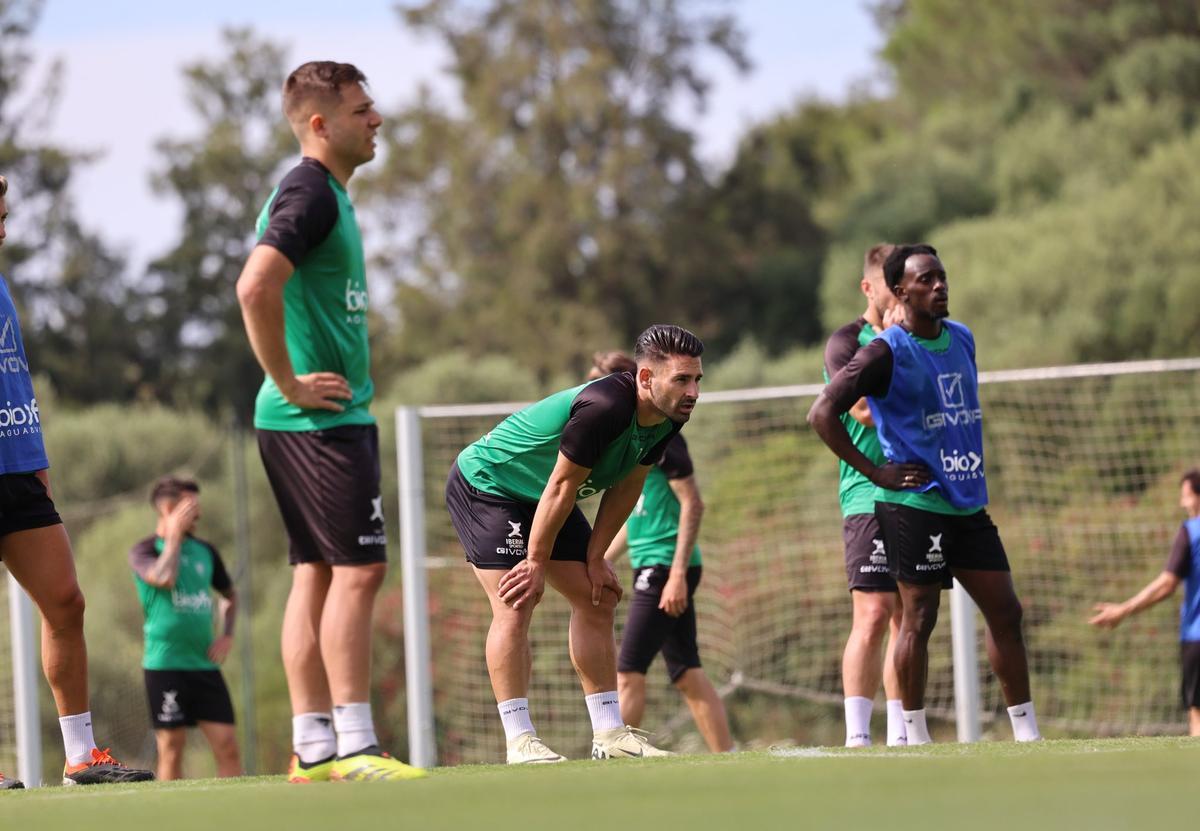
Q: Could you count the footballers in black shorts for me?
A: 8